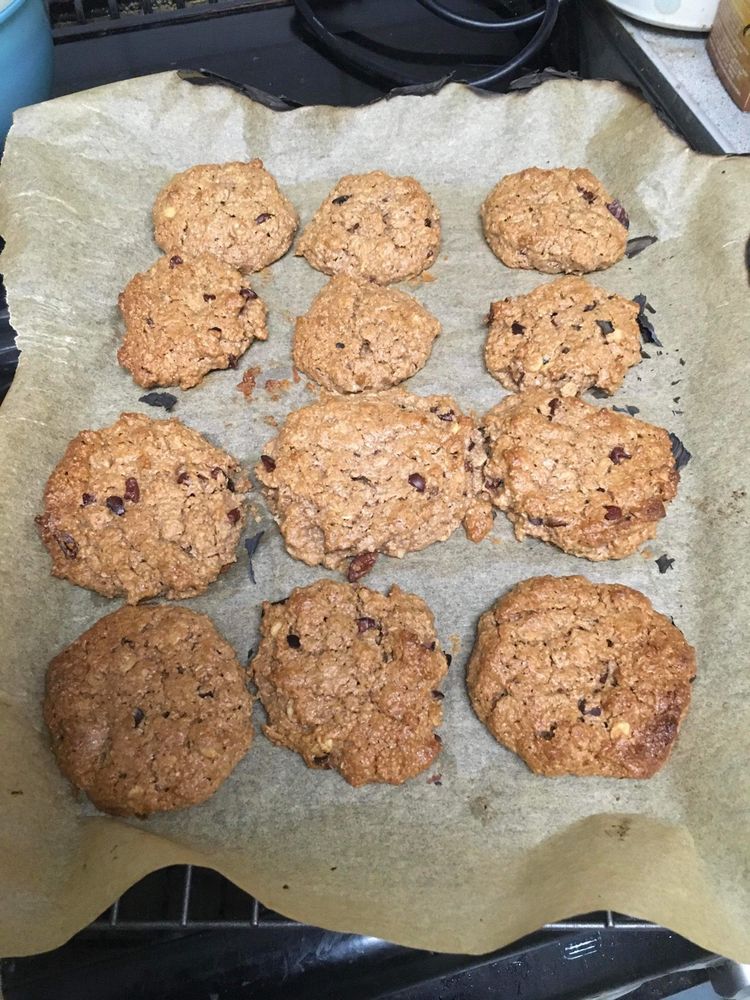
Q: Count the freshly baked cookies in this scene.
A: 12